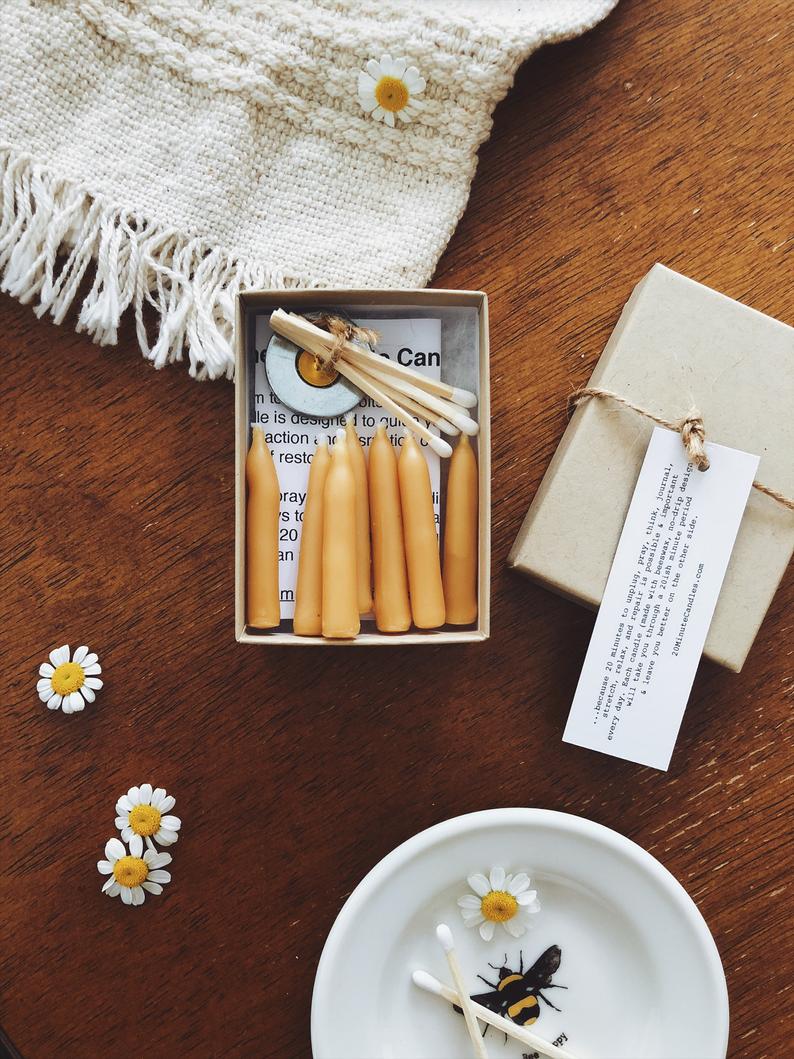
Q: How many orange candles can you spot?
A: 7